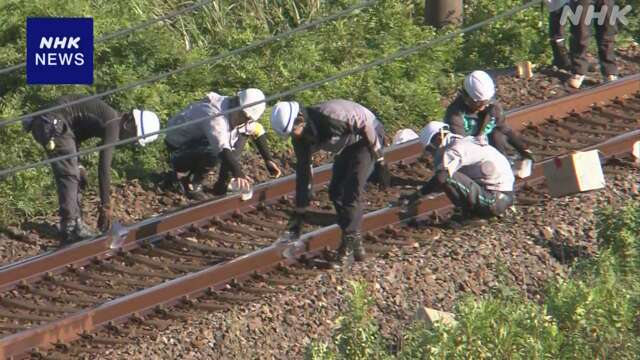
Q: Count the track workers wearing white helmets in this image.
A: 5